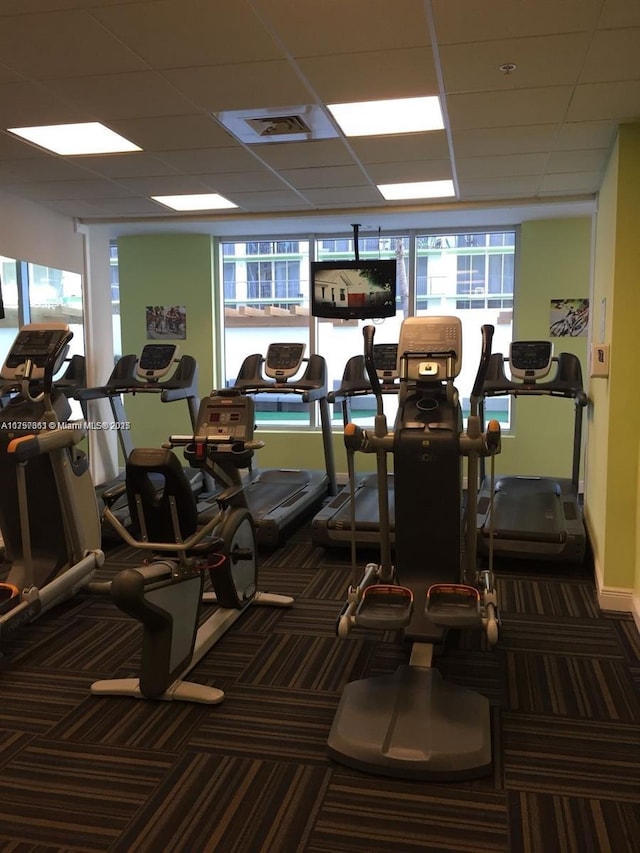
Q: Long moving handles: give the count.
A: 3